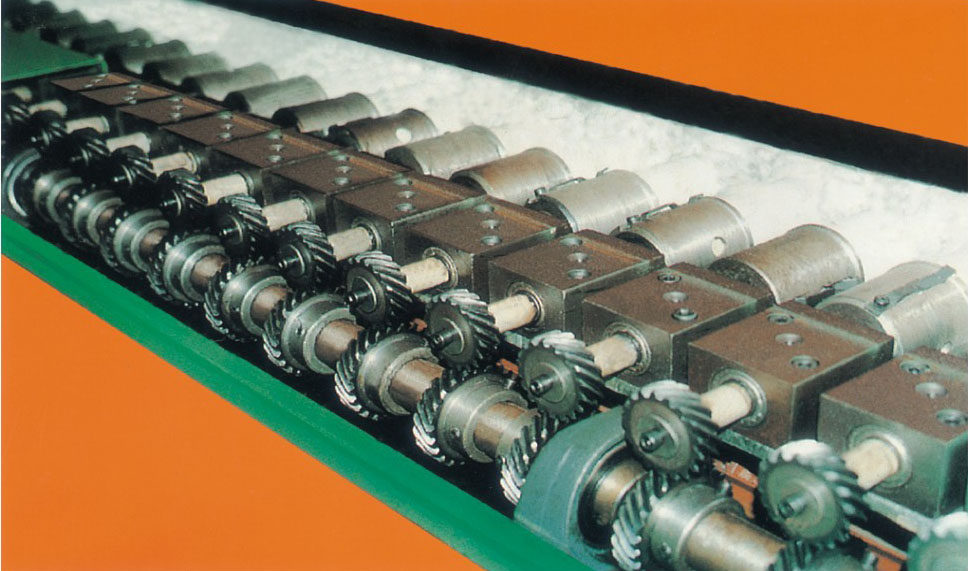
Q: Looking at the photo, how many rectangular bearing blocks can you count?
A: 12